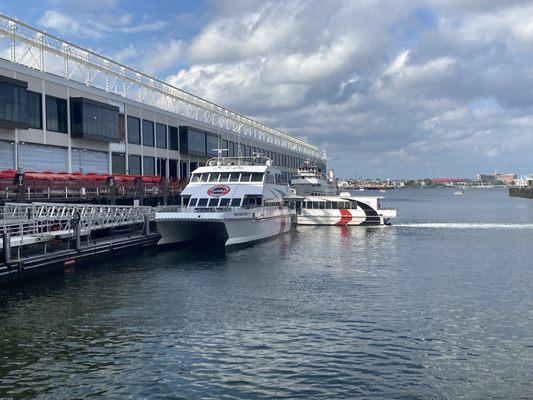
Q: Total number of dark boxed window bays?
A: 3